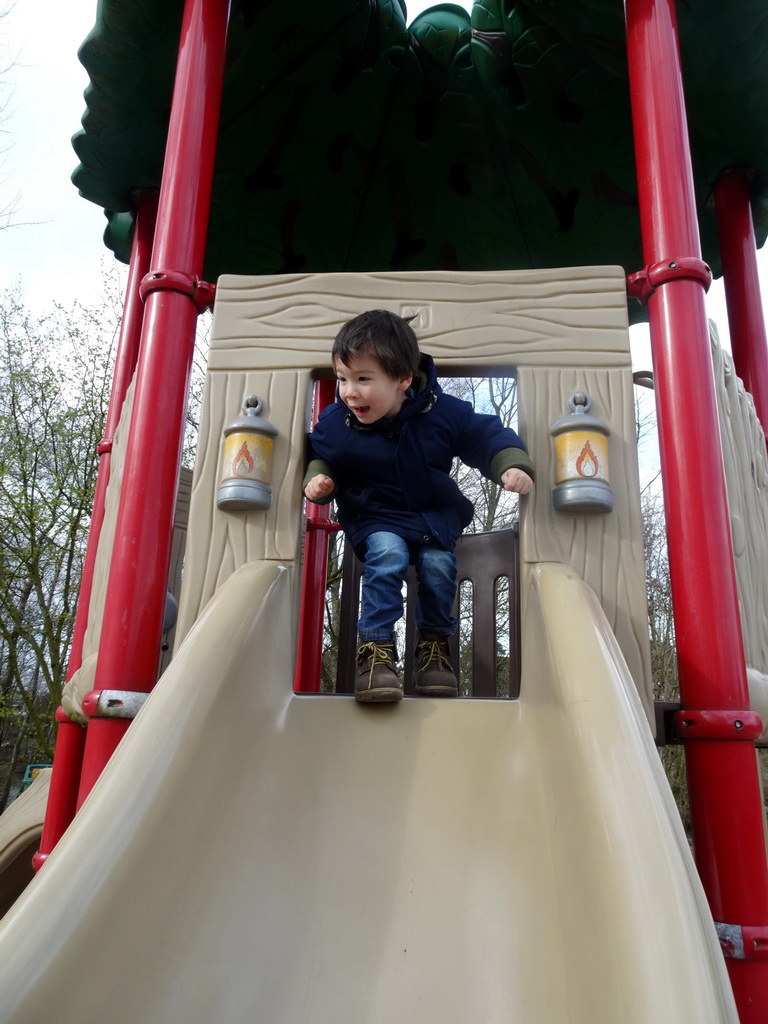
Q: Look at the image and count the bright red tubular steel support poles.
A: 5